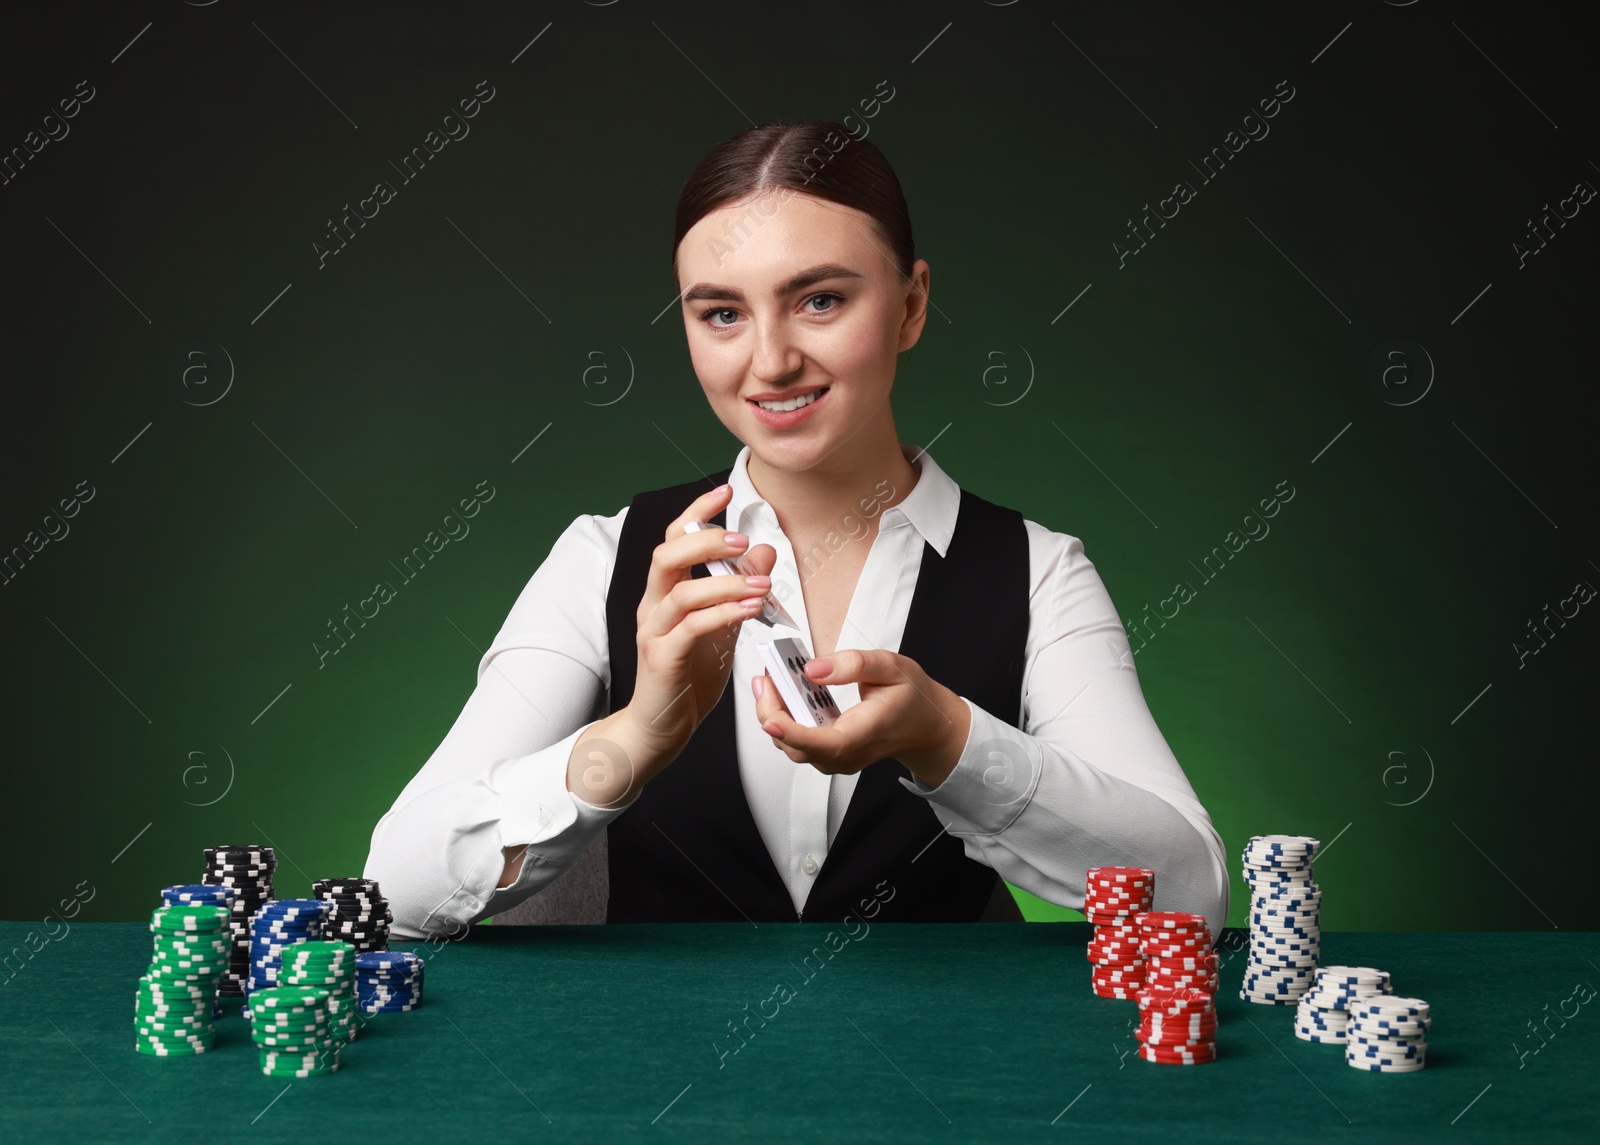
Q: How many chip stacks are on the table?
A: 14